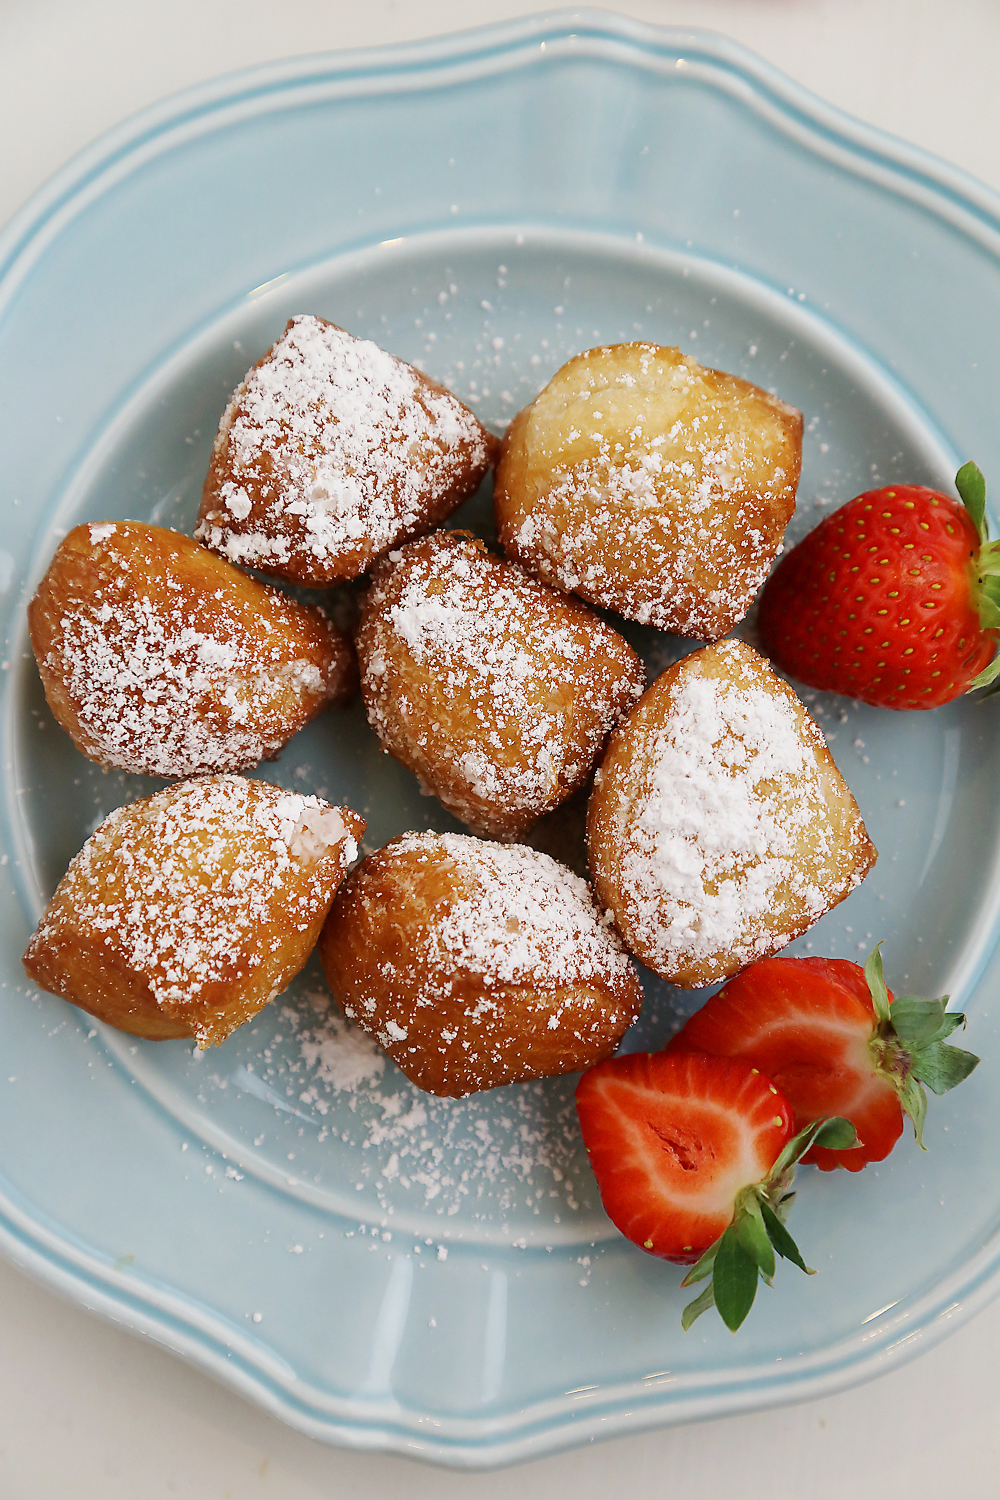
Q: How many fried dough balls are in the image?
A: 7